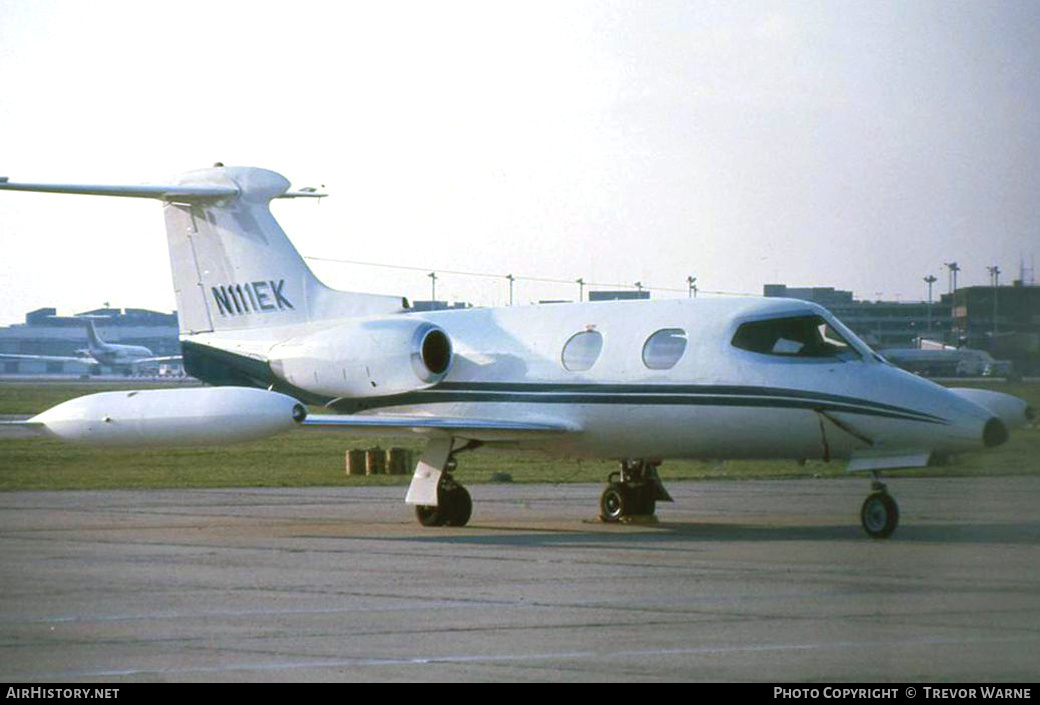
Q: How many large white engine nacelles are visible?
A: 1